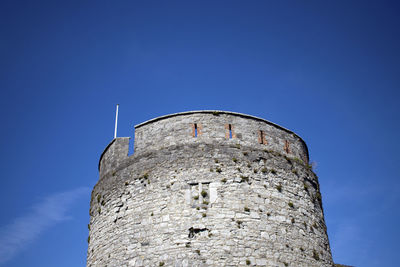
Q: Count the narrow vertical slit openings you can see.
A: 4